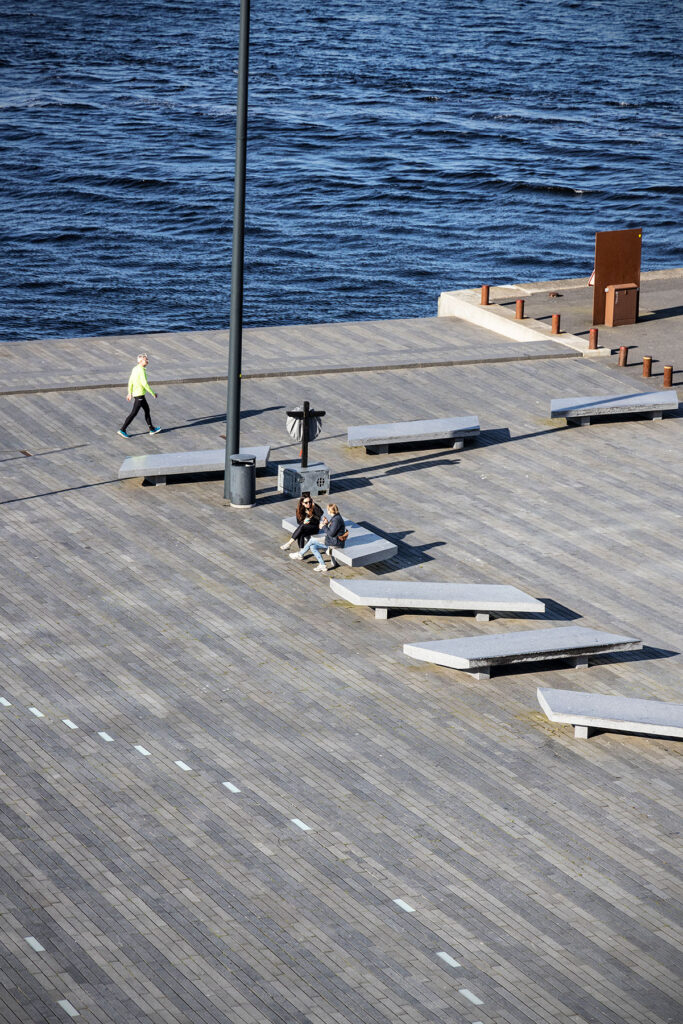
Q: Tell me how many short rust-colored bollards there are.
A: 7